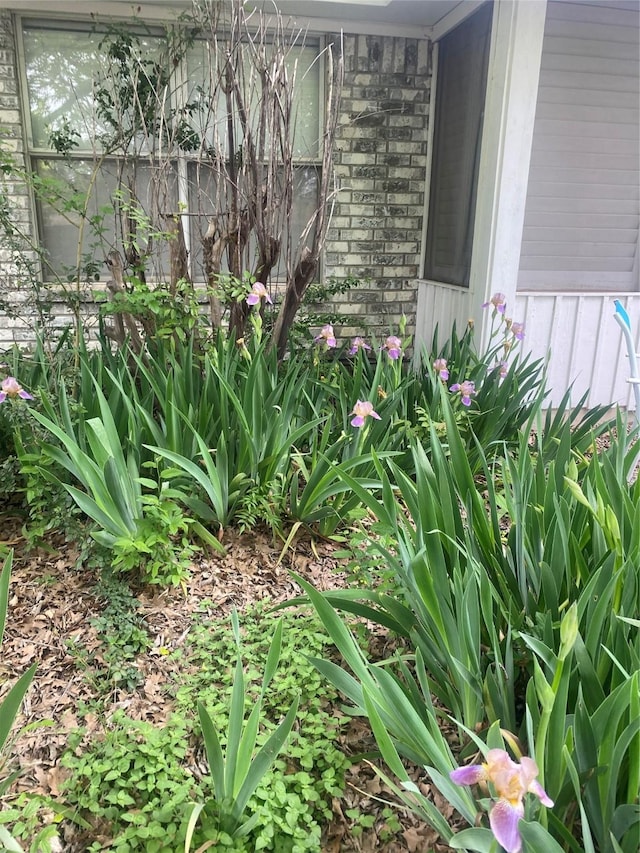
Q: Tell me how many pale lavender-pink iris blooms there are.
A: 12